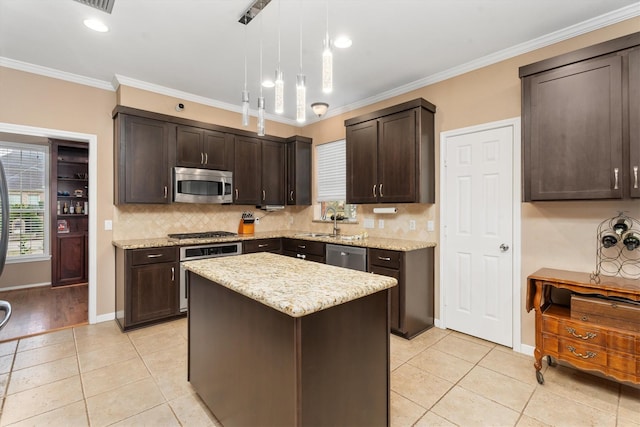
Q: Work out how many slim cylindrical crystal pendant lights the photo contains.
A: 5